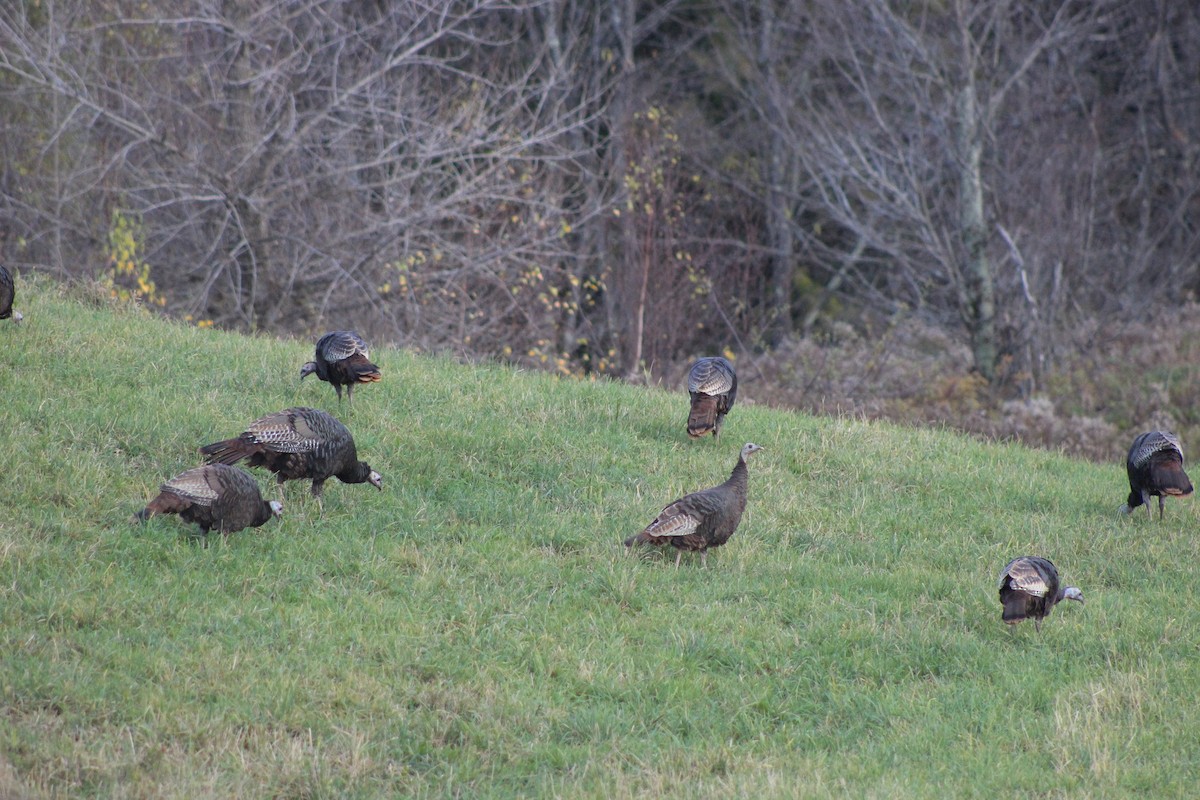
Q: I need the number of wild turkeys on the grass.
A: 8